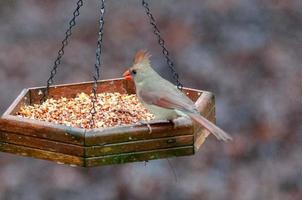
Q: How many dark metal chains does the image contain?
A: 3